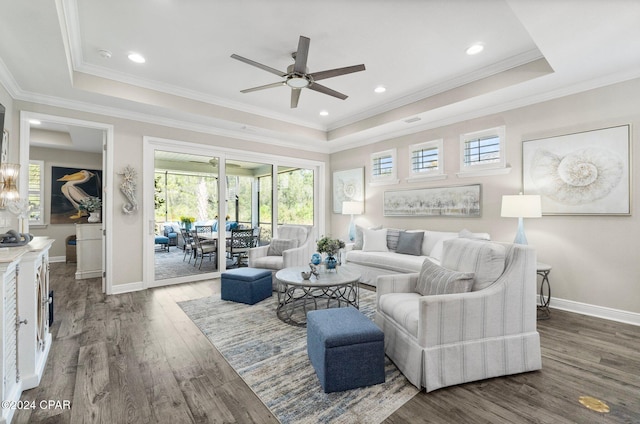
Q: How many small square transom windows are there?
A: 3